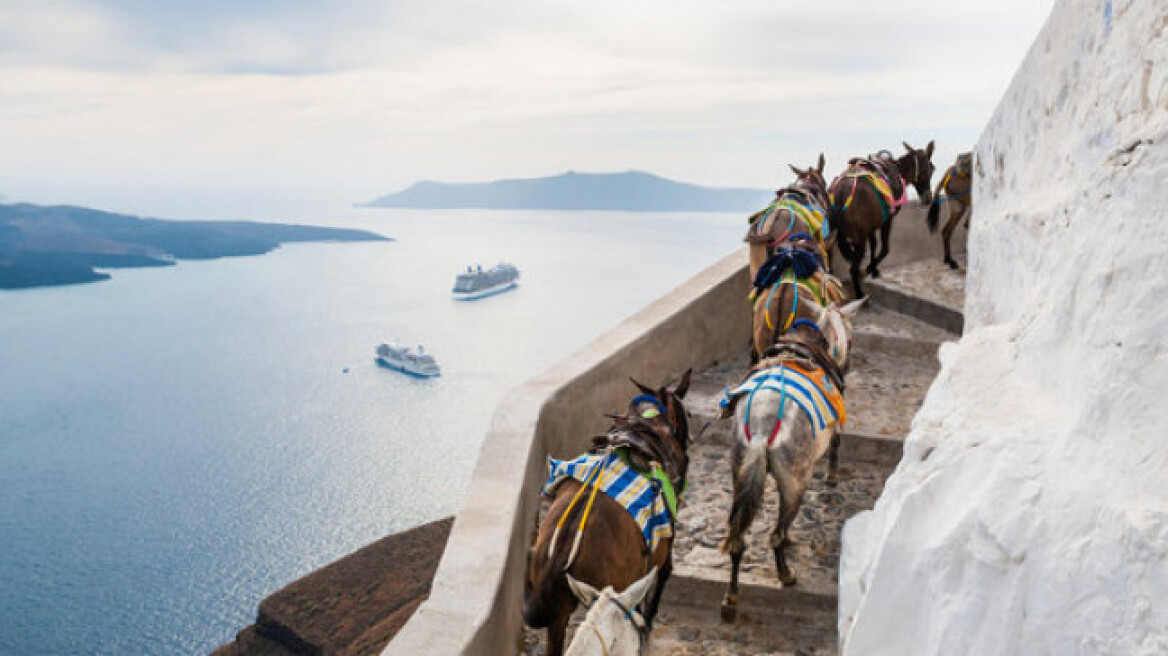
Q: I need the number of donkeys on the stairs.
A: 7